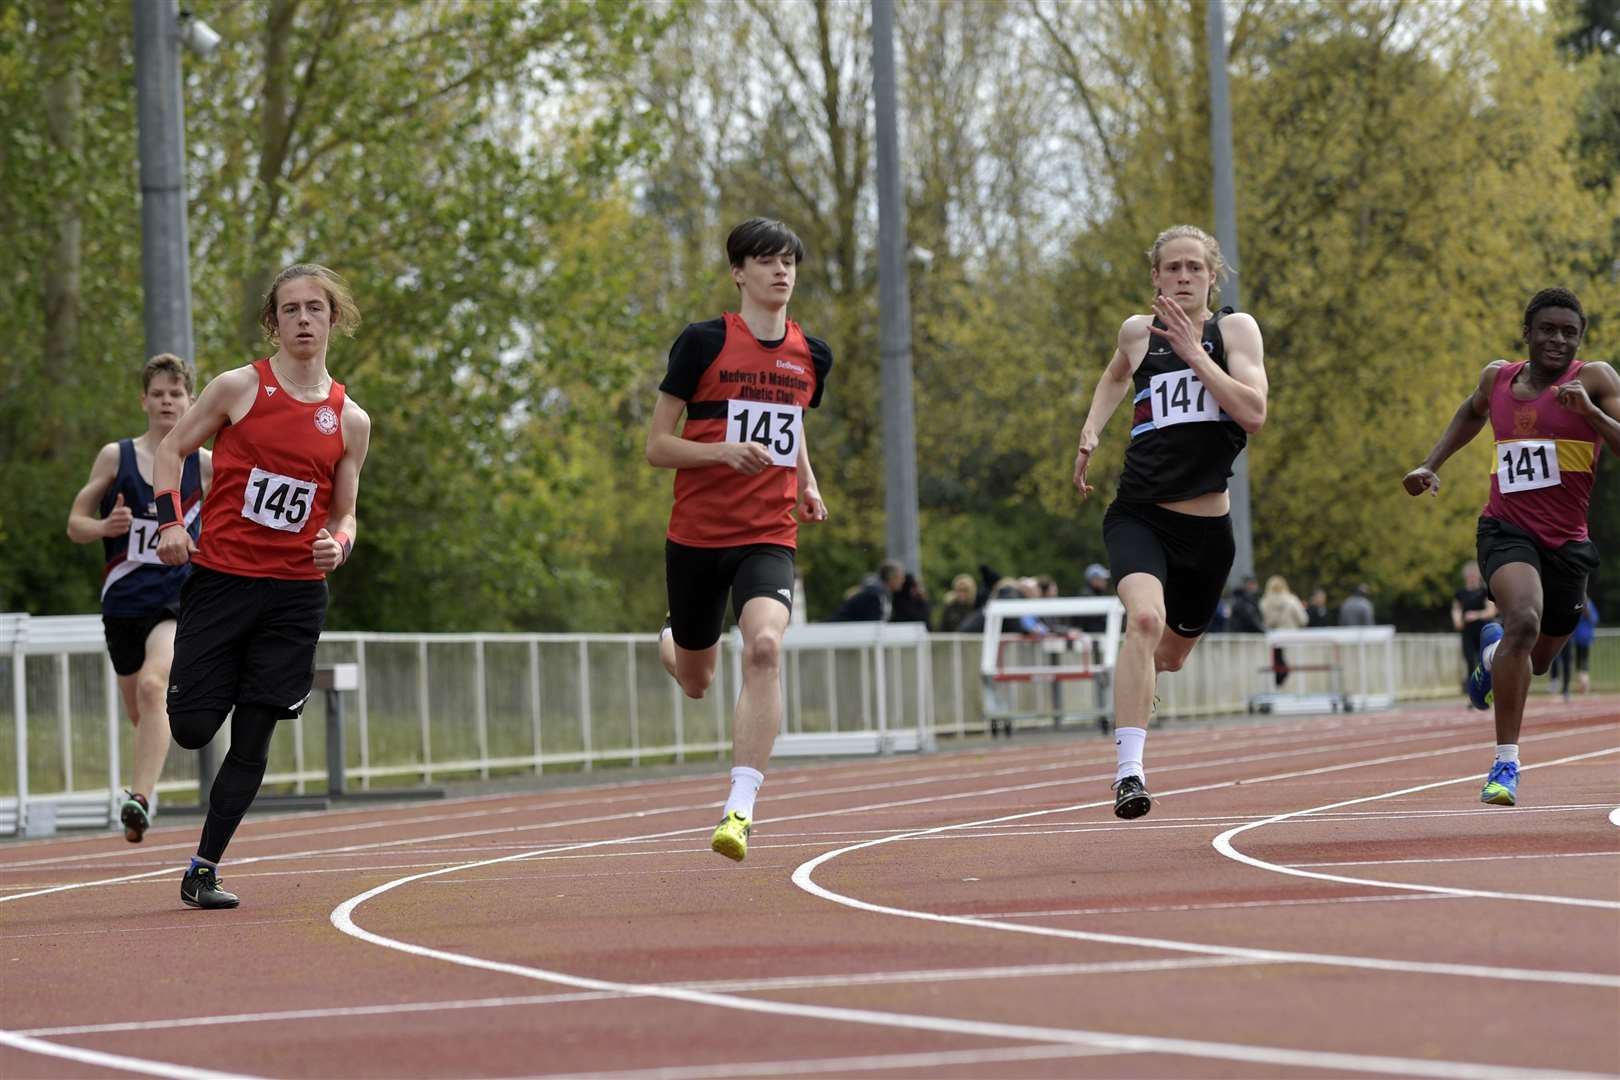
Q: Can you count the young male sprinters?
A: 5